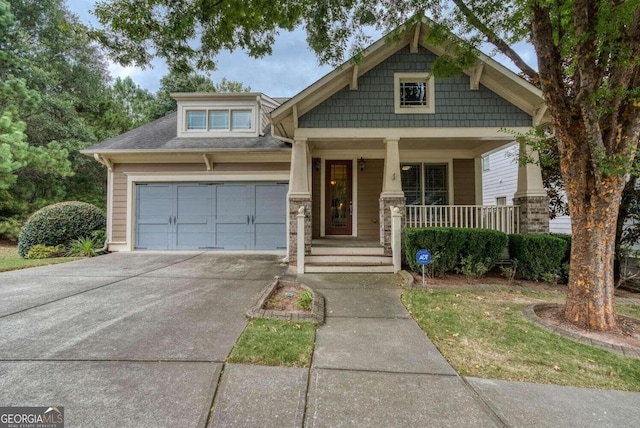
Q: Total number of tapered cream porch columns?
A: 3